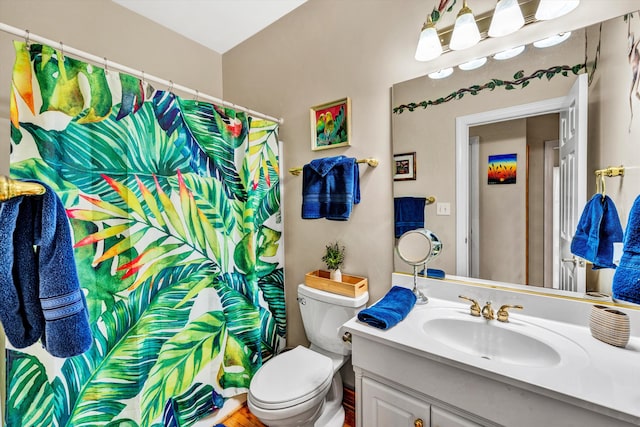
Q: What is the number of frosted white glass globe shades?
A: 4